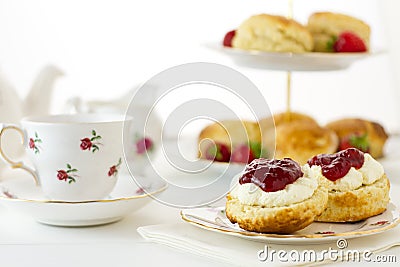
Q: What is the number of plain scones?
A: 6